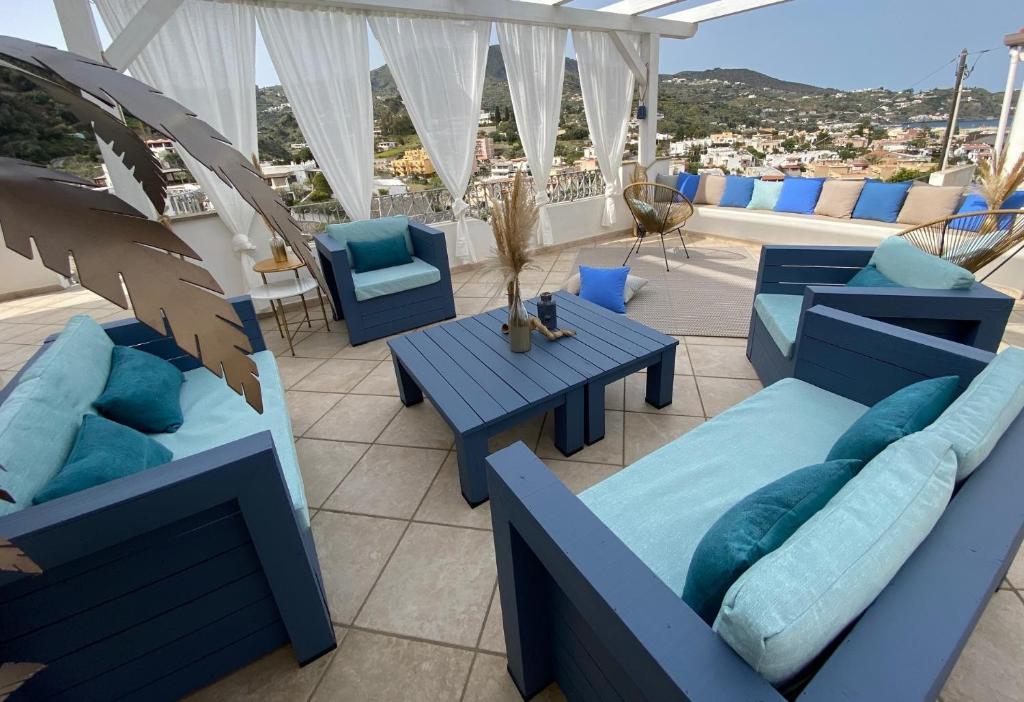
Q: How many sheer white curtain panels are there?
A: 5